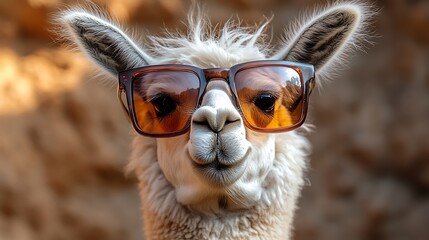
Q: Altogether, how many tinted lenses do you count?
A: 2